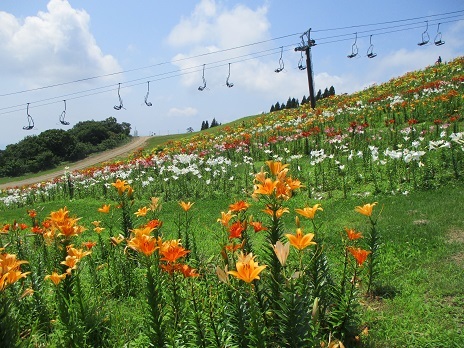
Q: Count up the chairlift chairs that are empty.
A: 12